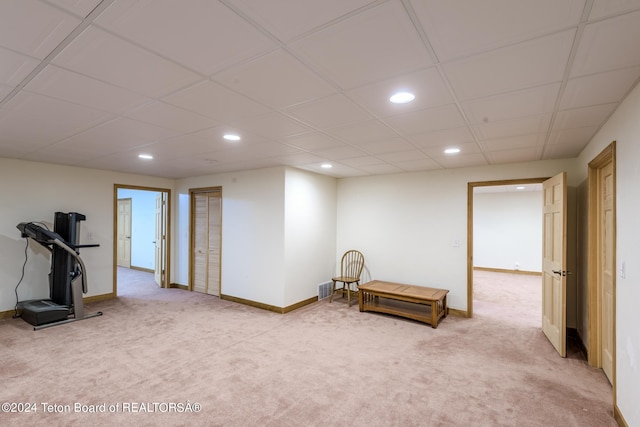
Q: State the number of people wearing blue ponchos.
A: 0